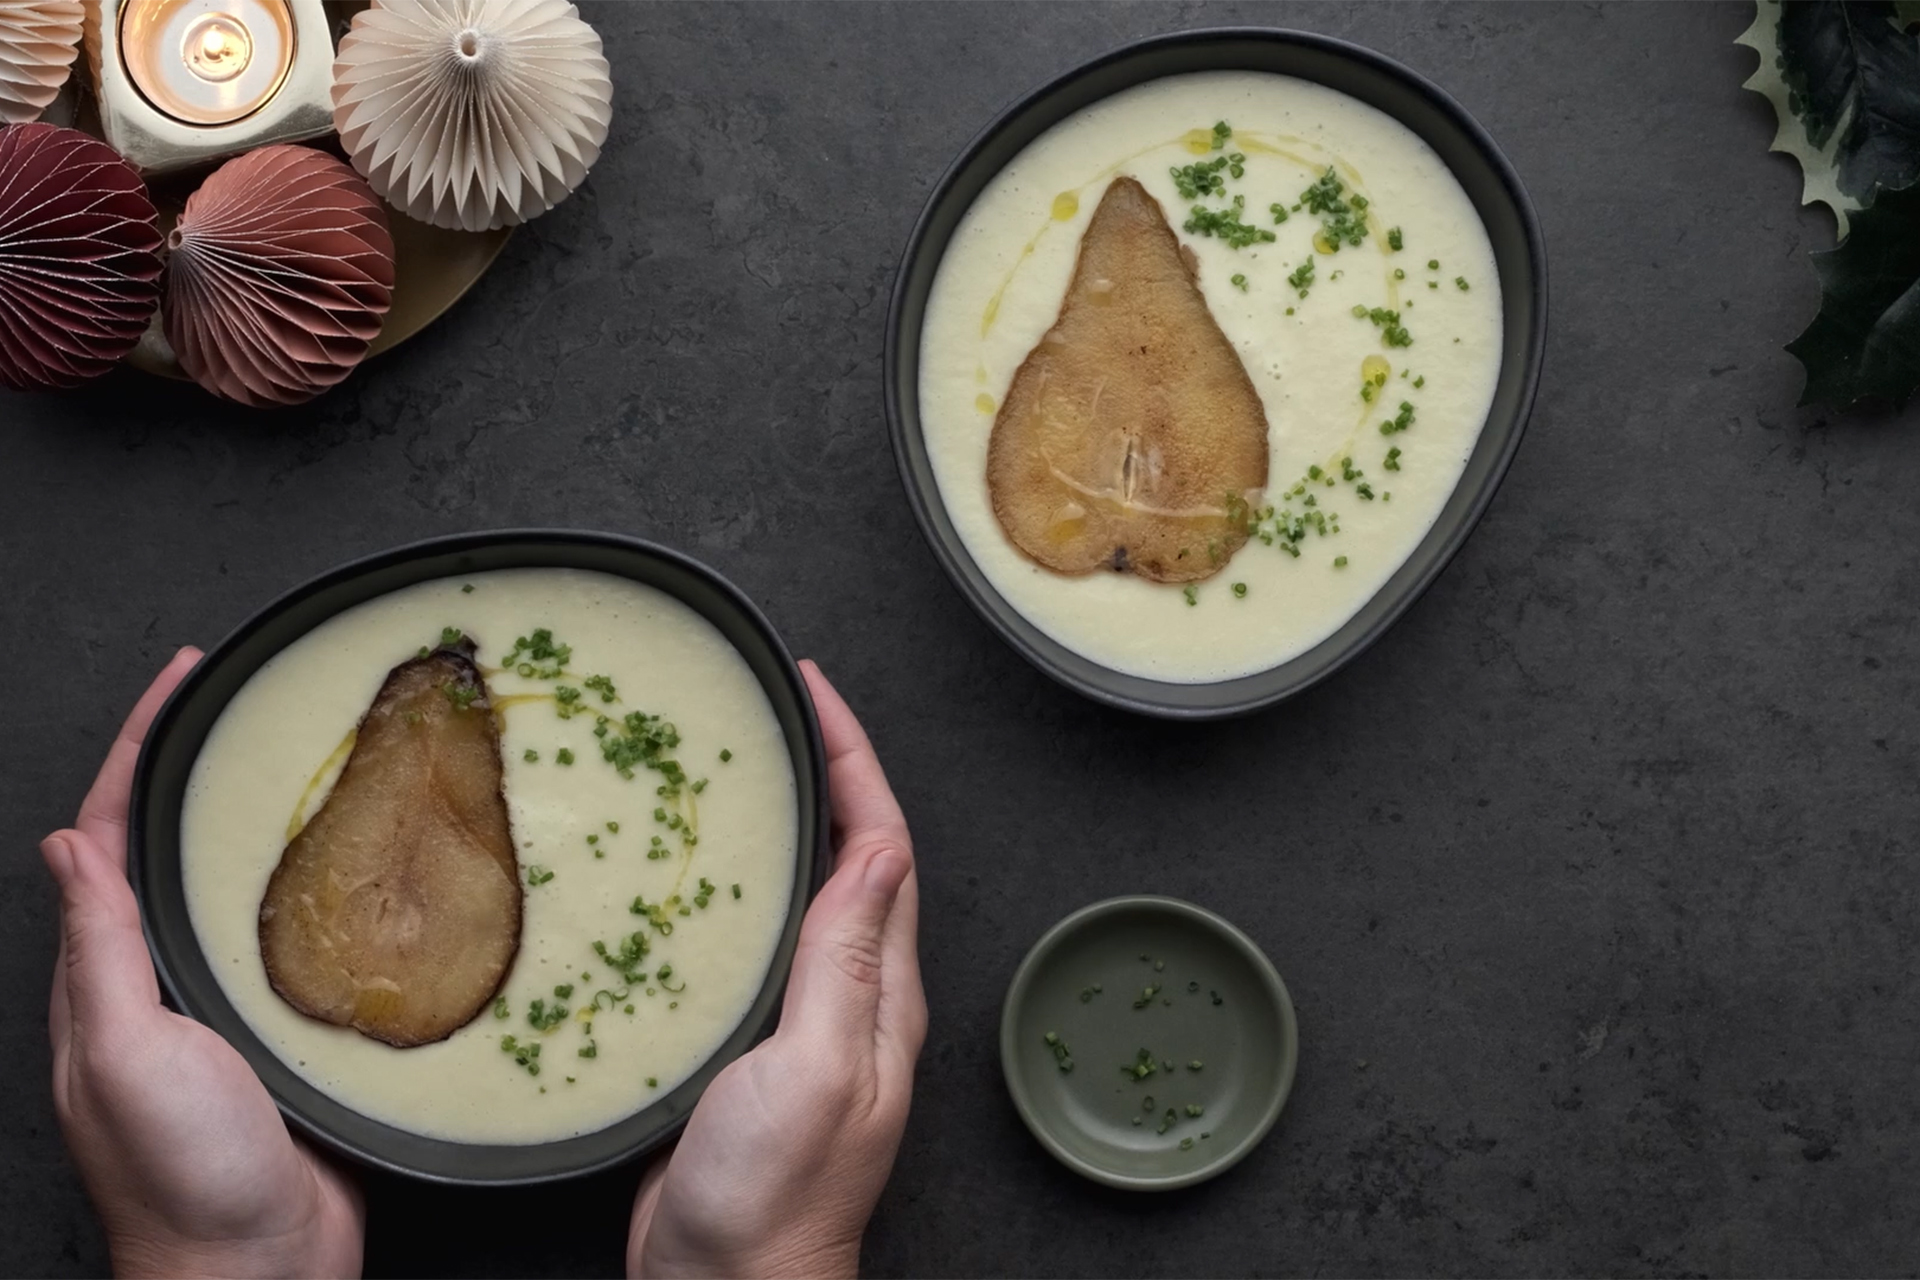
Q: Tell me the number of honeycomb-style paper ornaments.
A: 4